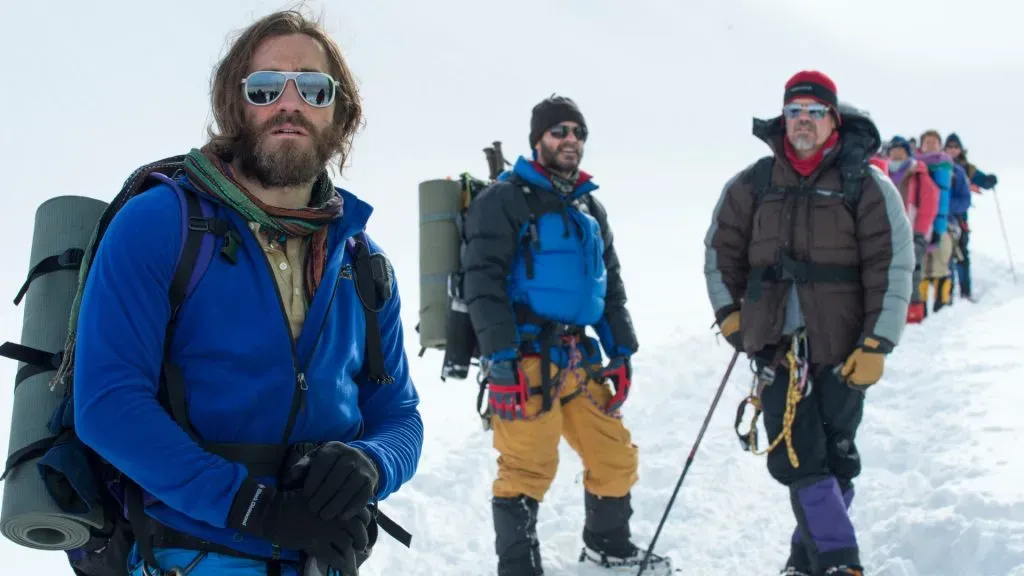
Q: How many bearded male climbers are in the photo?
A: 3